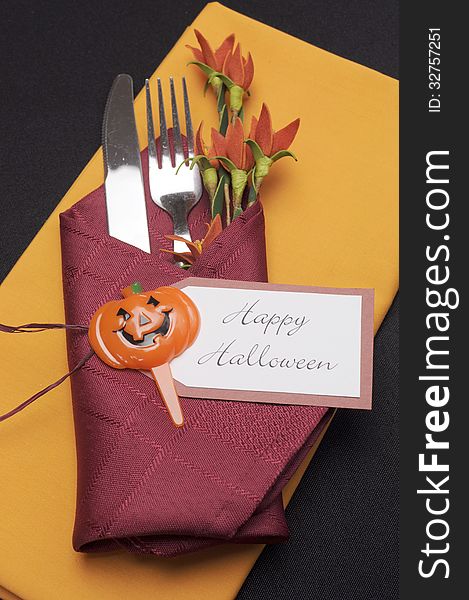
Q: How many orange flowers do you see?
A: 6